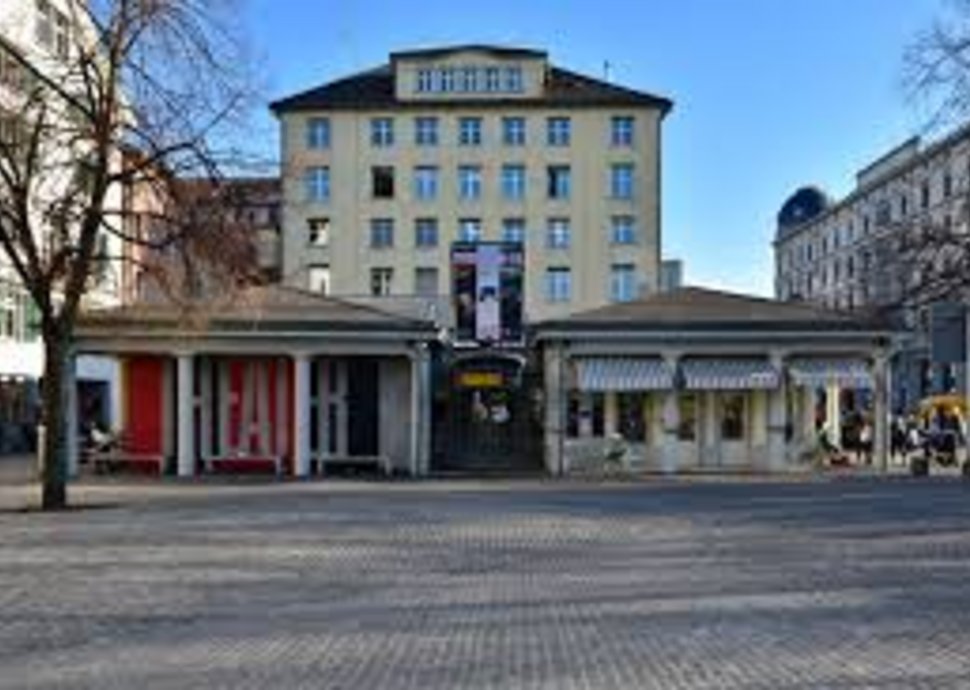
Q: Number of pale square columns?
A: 8